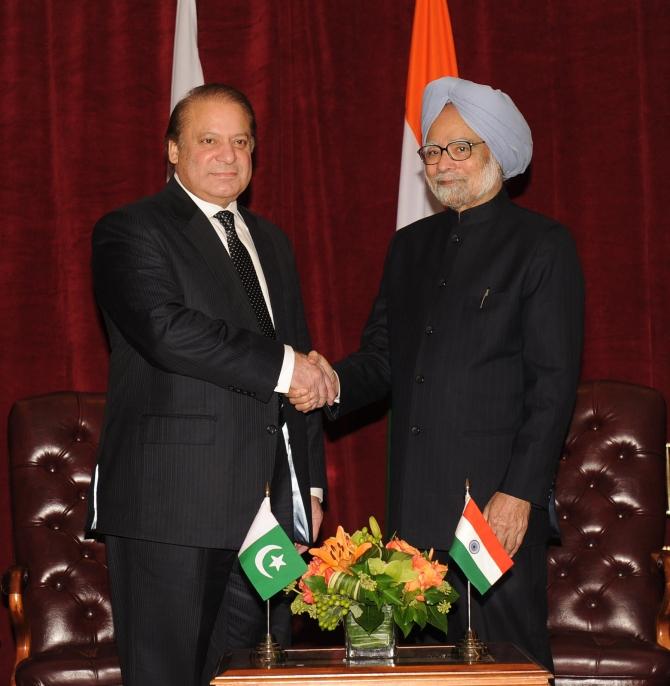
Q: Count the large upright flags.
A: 2